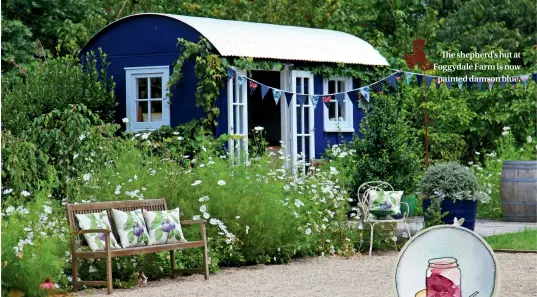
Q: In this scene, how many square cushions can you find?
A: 4